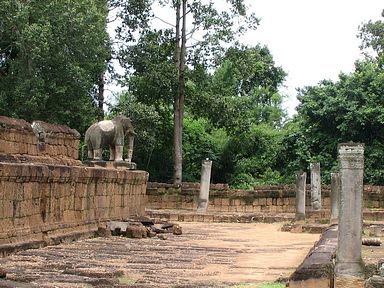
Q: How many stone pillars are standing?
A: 5